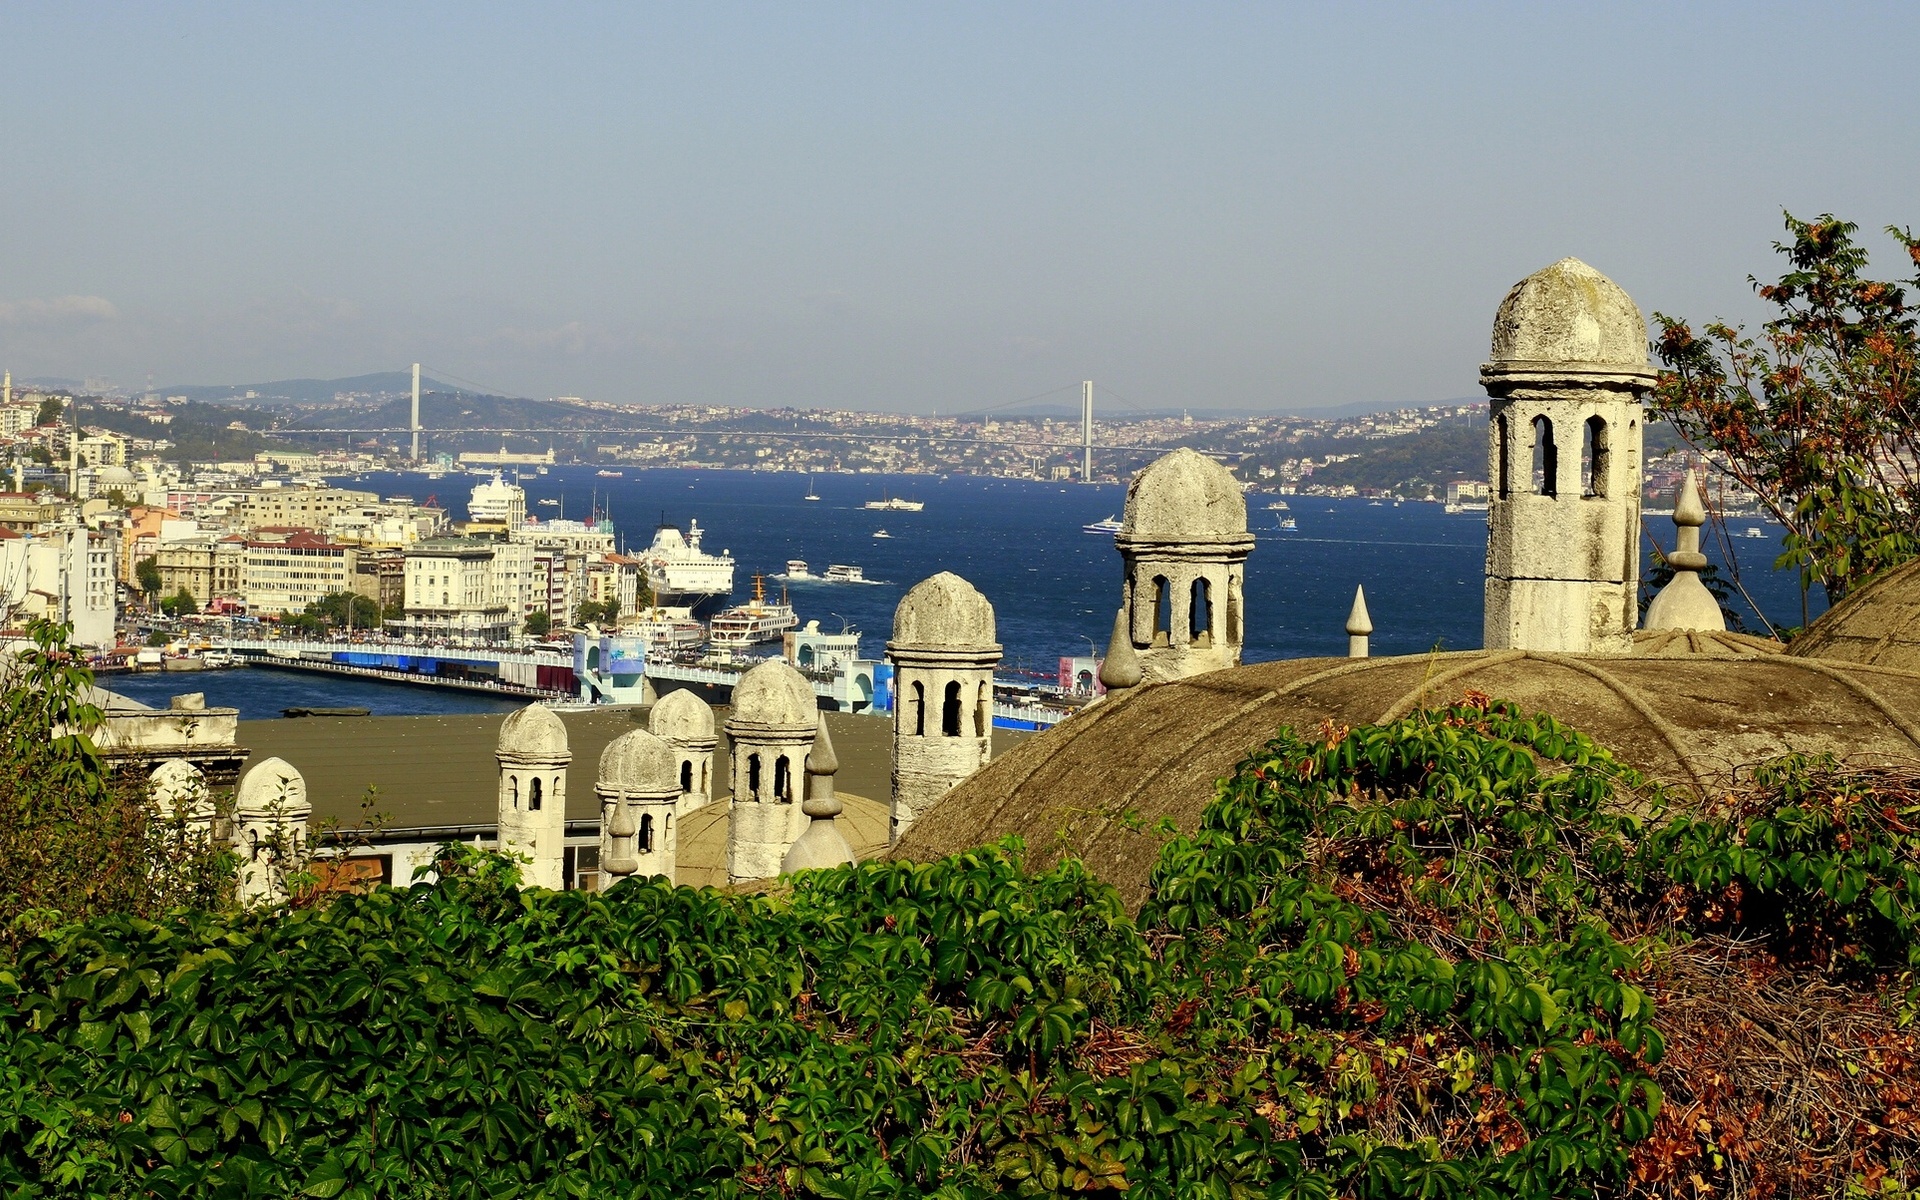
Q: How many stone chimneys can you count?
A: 9